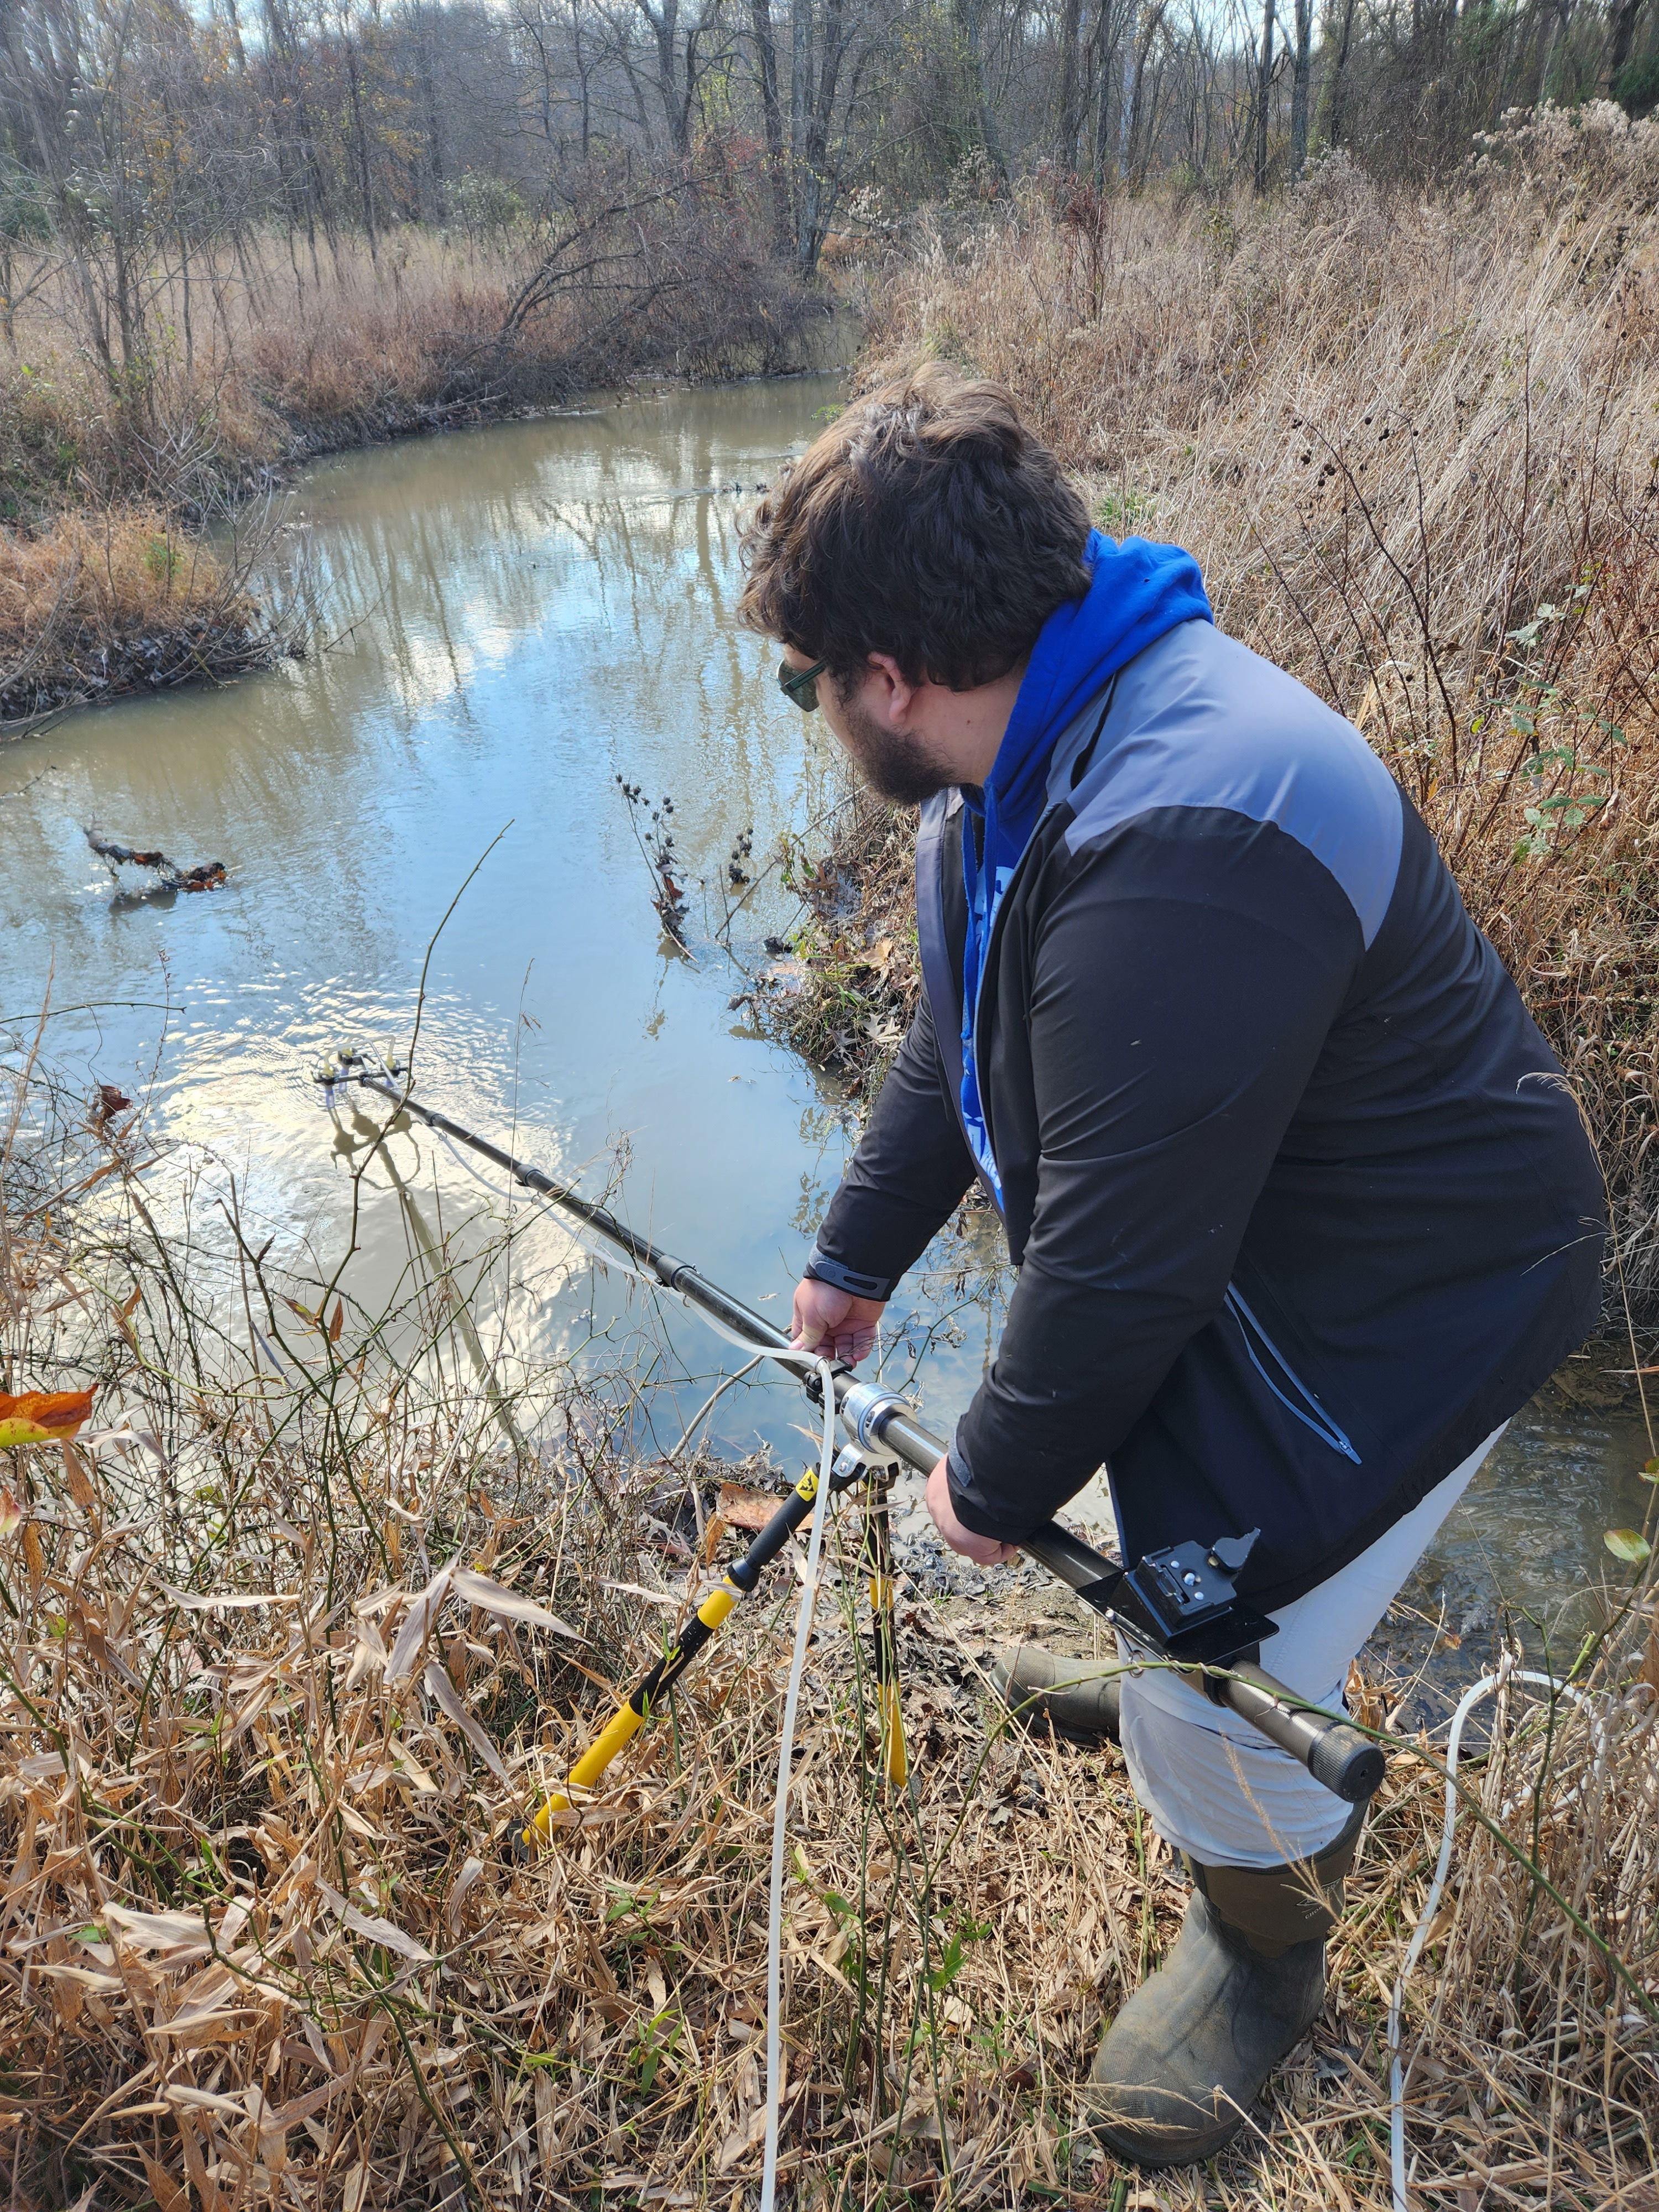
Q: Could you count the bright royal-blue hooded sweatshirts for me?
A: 1